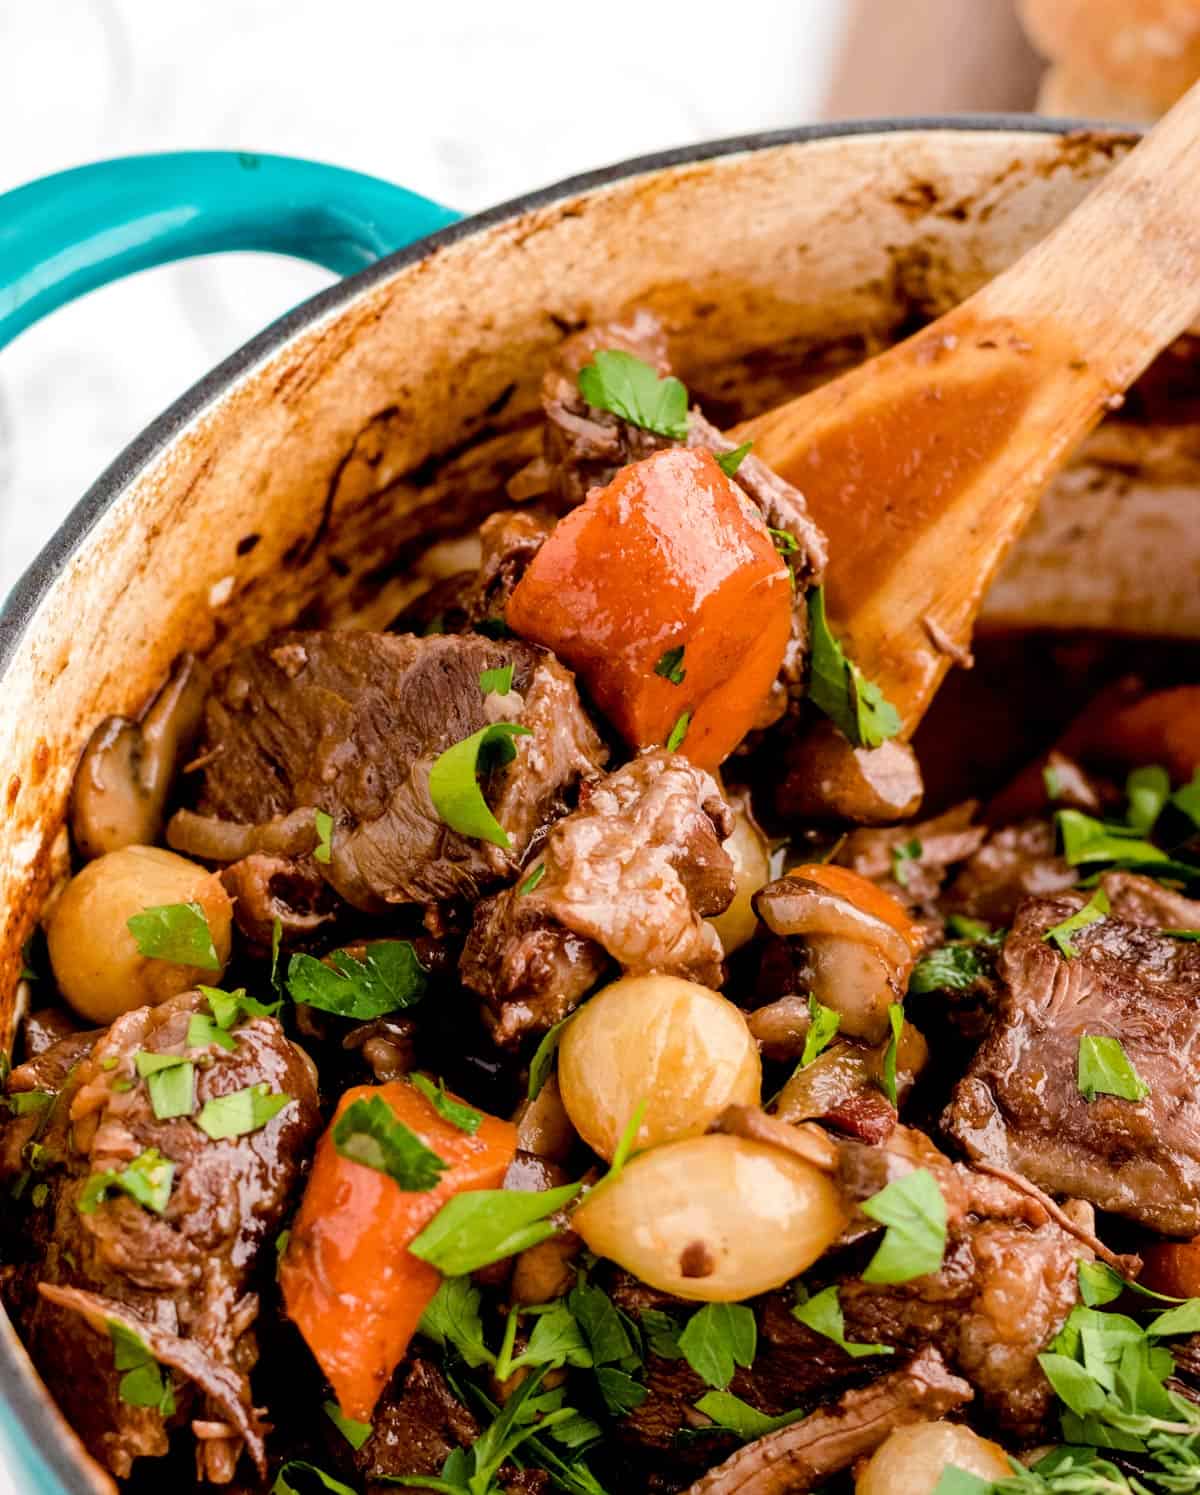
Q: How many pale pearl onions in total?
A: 5